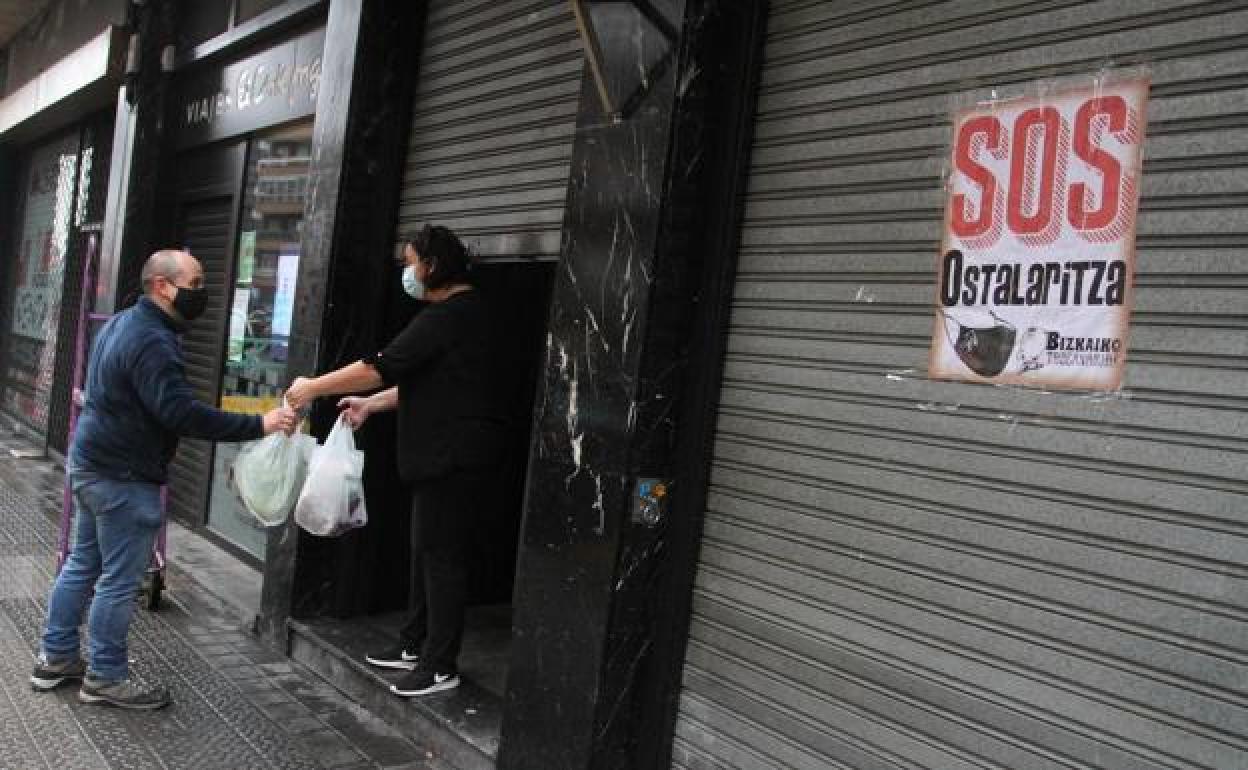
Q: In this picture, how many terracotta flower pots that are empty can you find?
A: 0